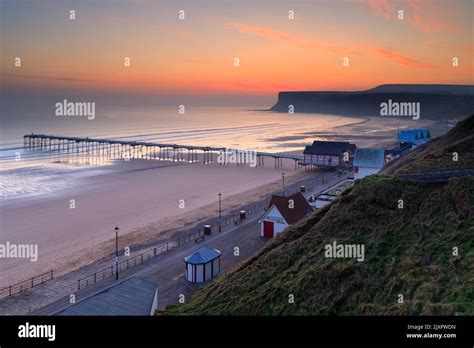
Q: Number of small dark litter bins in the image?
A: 3